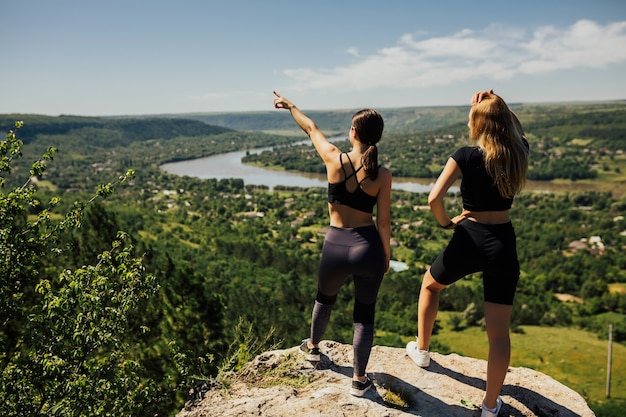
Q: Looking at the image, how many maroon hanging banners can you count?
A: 0